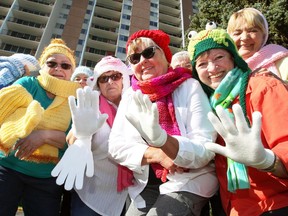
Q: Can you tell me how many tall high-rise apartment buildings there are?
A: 1